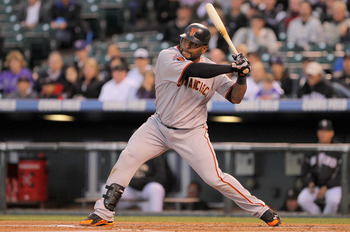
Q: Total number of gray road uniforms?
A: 1